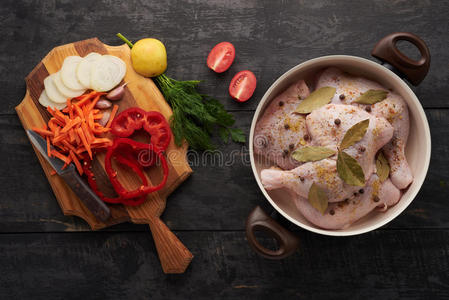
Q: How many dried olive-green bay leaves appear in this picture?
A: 7